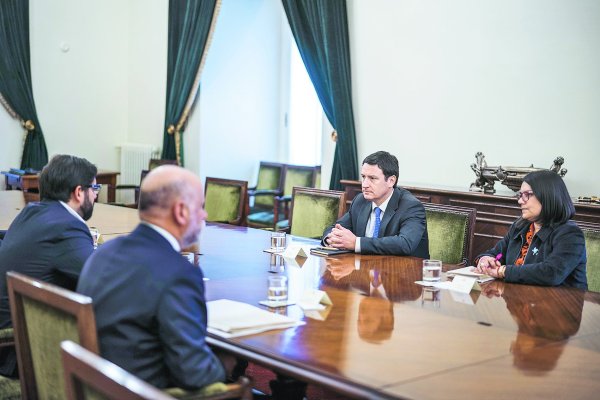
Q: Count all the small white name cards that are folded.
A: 3